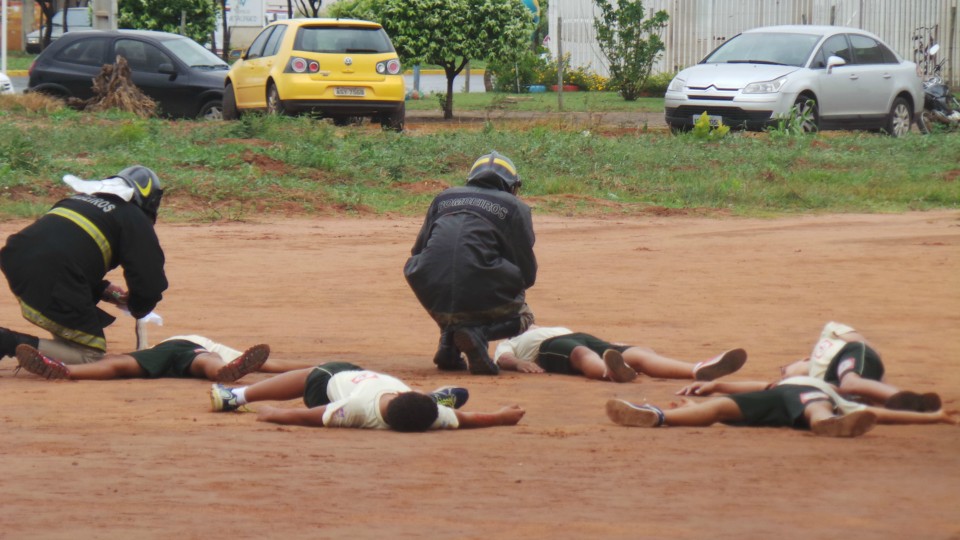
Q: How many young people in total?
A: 5